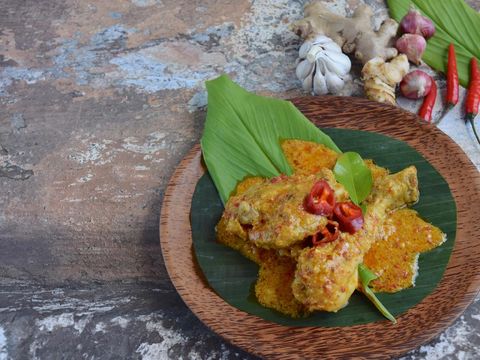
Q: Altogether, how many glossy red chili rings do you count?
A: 3